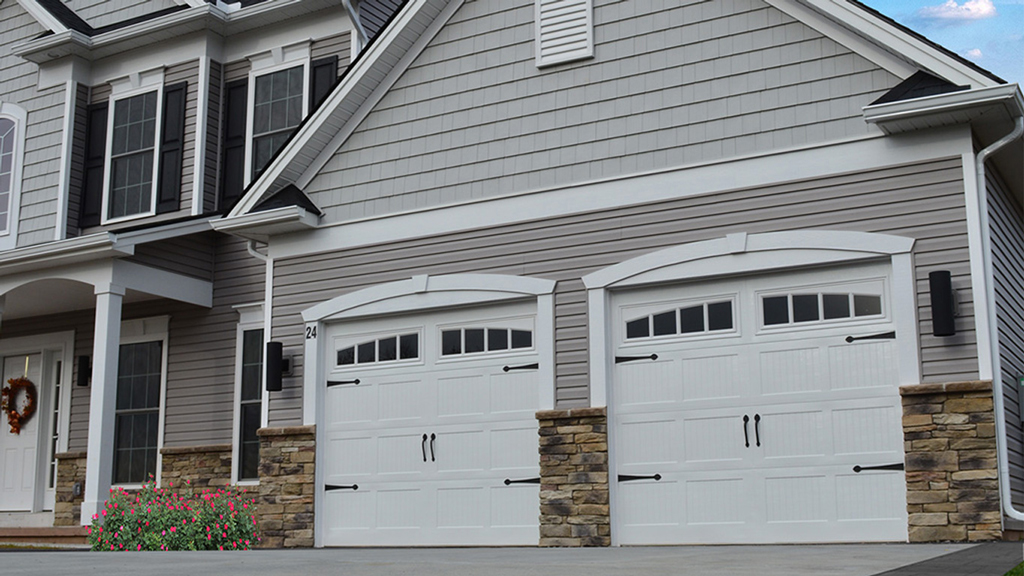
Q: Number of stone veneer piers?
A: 3